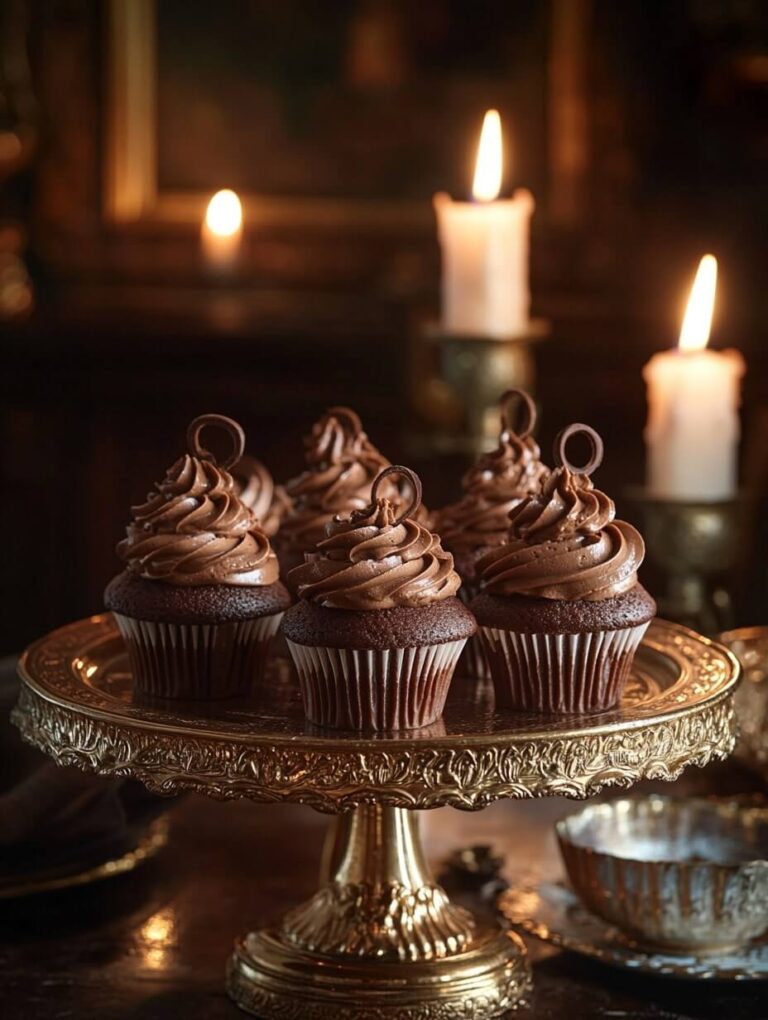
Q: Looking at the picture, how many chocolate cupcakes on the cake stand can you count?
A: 6